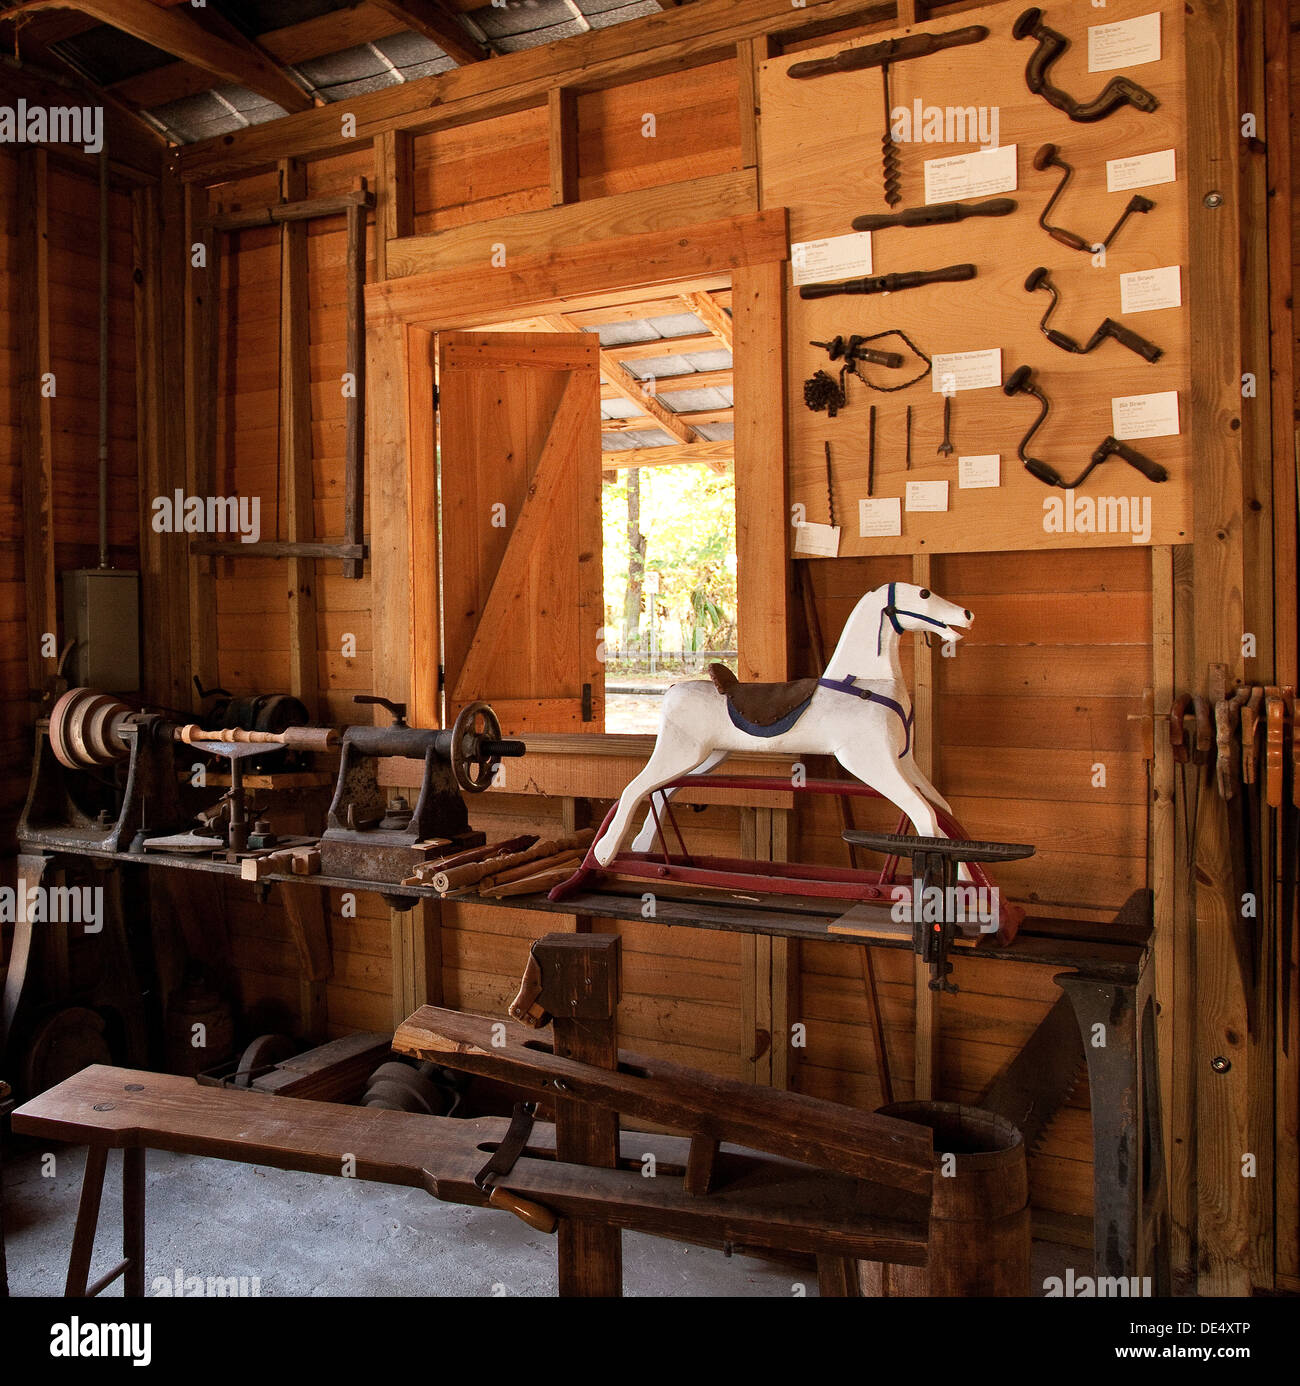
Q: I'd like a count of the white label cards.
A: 11